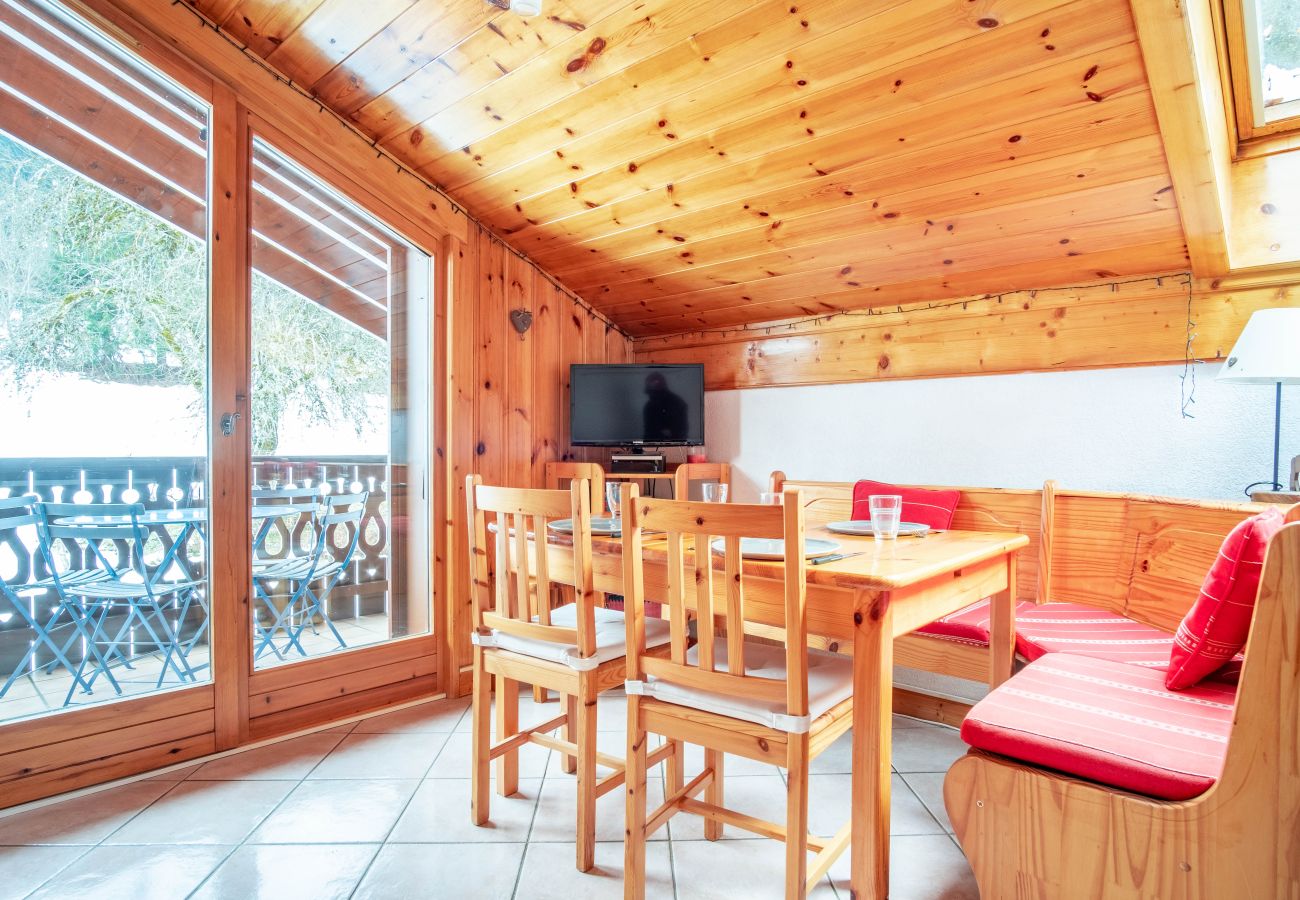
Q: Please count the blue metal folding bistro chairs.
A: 4